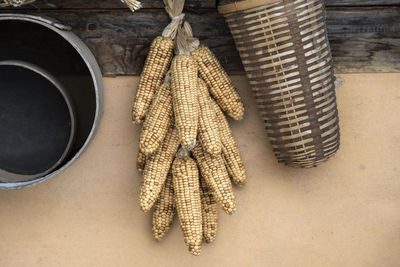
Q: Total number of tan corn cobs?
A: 12